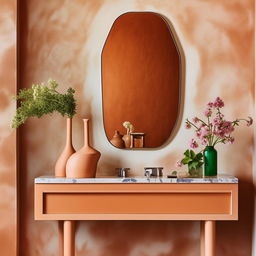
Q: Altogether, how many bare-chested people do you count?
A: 0